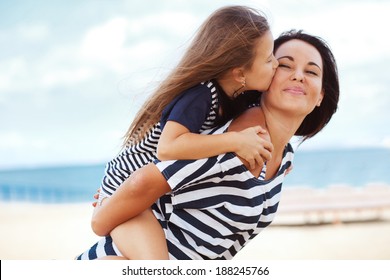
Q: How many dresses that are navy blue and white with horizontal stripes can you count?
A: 2